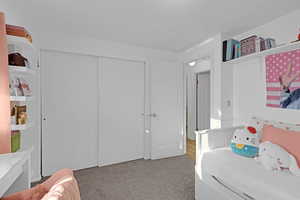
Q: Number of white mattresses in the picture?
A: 1